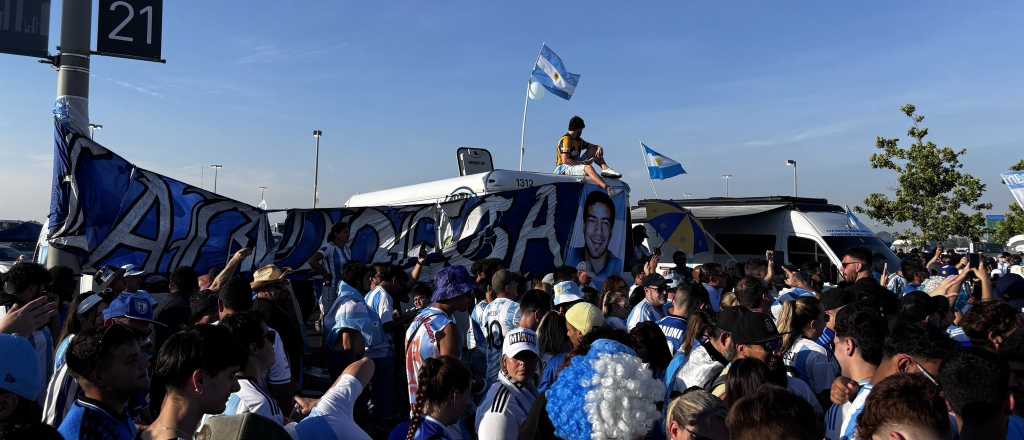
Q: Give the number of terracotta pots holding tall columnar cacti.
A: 0